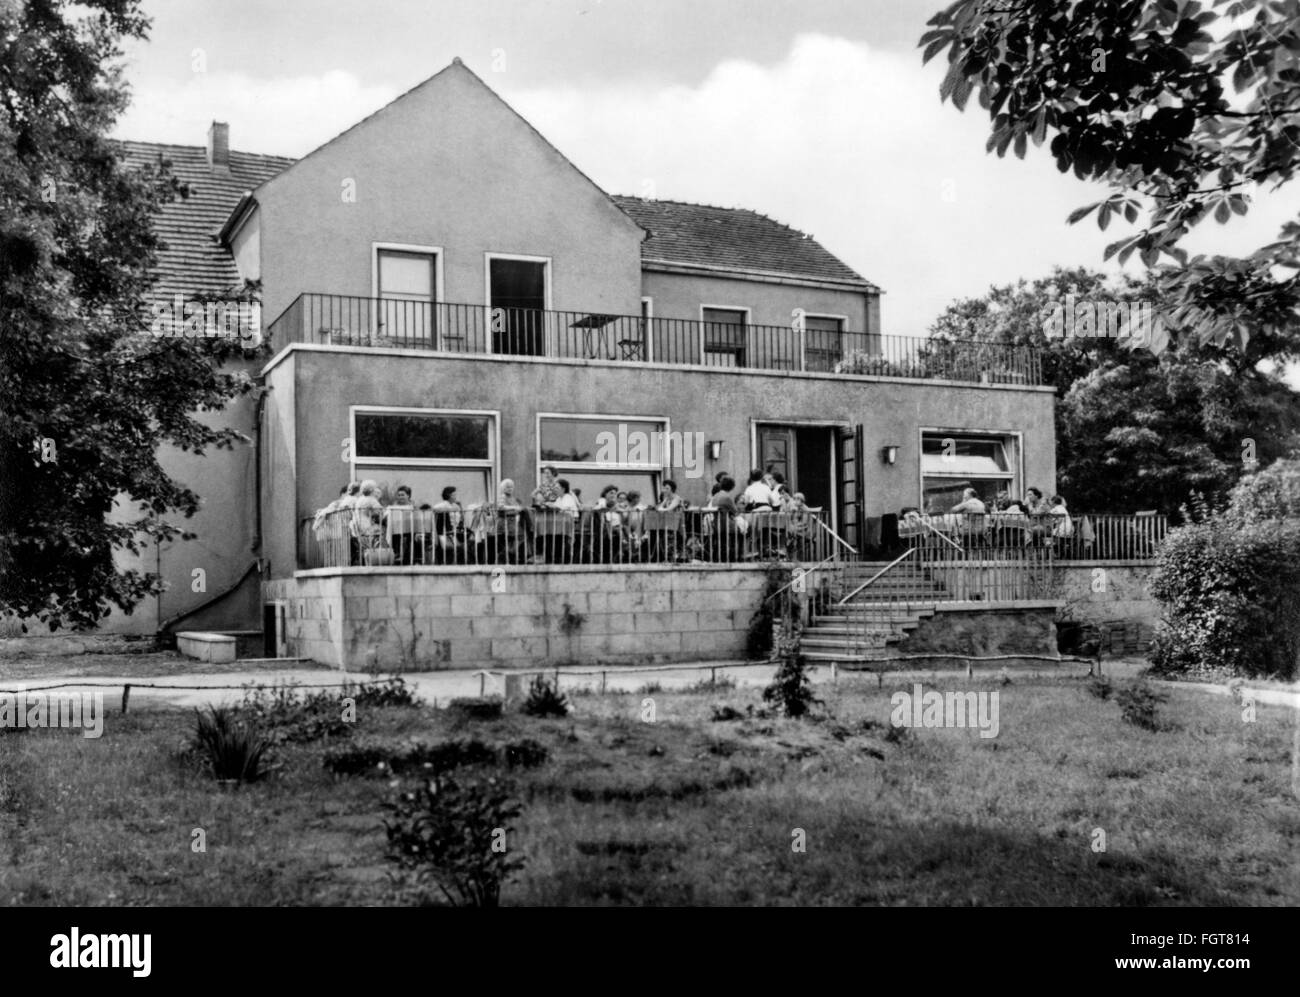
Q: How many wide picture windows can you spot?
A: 3